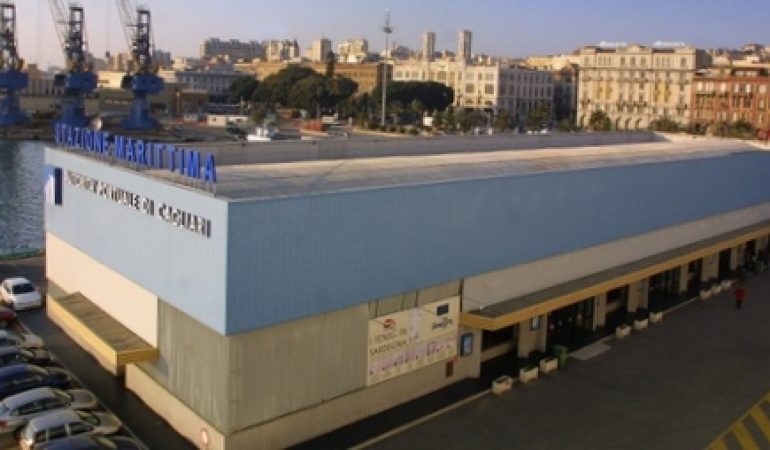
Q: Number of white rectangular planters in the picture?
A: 9